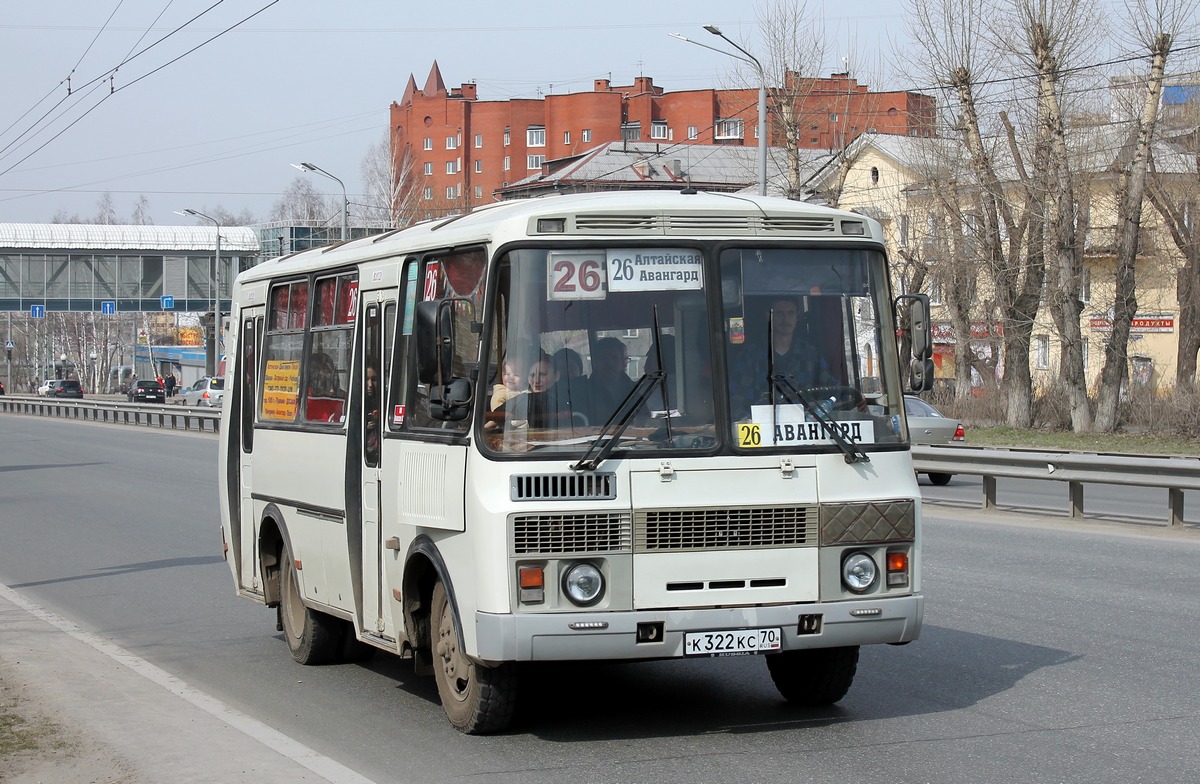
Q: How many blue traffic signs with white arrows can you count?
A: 3